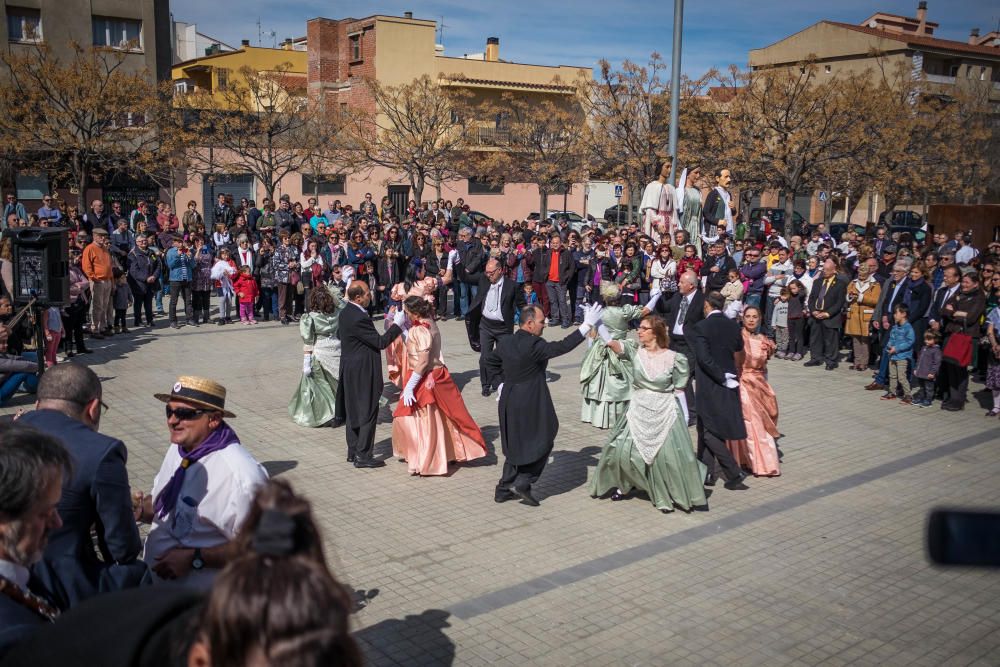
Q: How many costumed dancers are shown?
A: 11